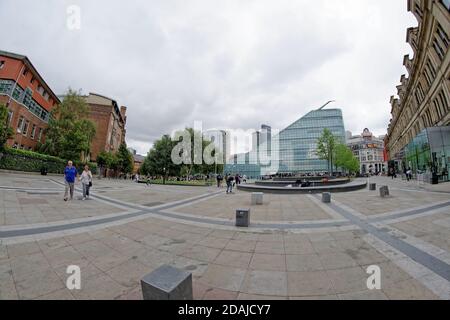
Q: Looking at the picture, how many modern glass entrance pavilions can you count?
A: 1